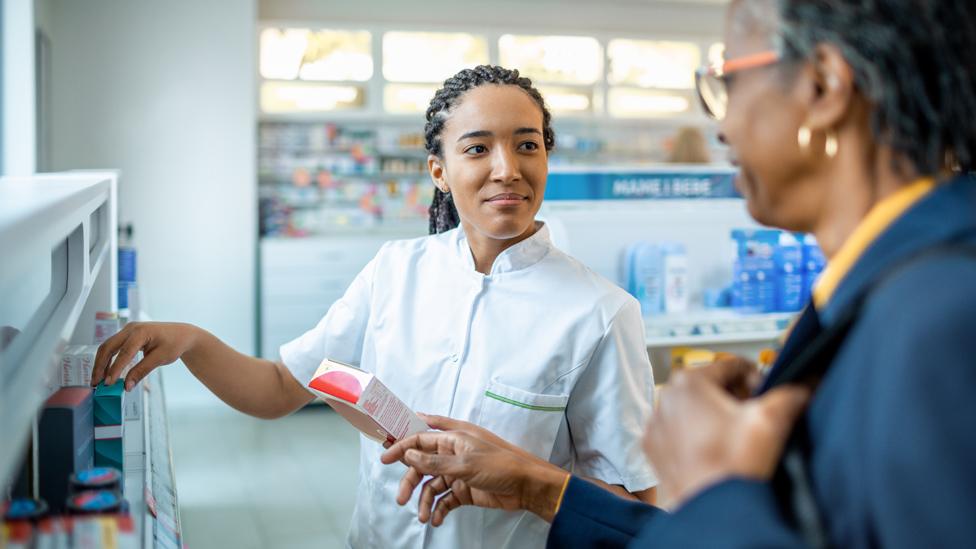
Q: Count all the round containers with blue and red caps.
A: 3